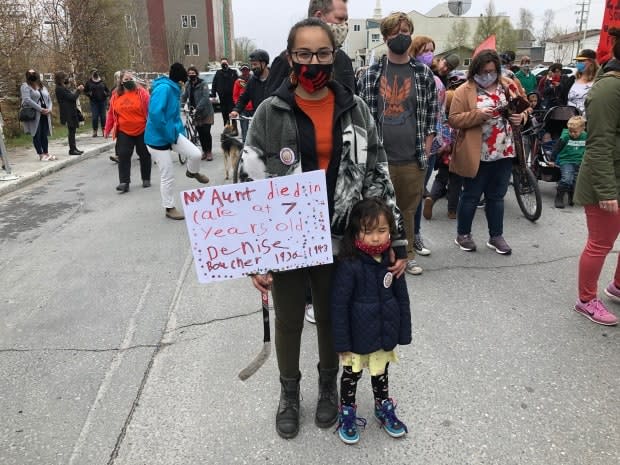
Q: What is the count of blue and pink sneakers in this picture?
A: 4